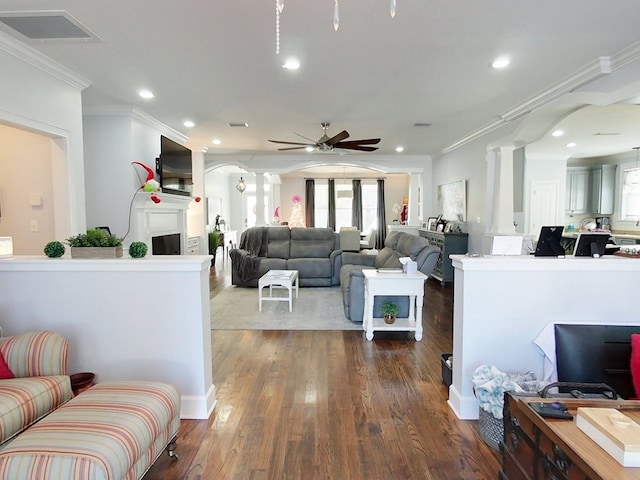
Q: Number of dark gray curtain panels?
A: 4